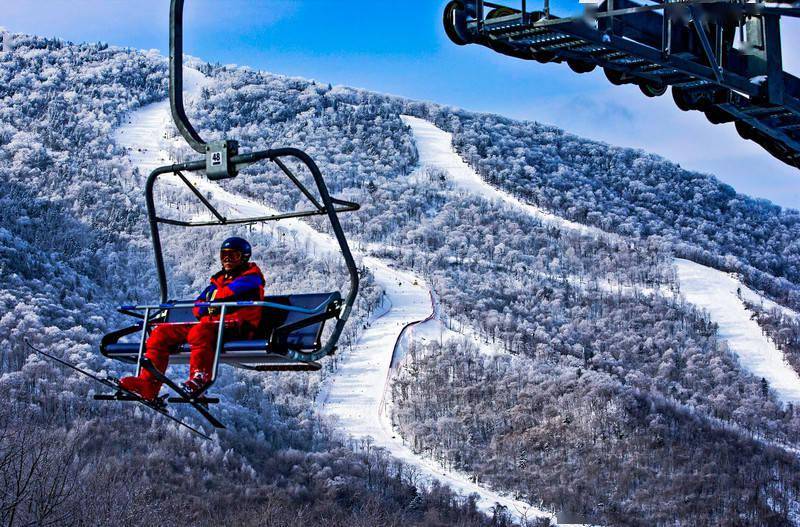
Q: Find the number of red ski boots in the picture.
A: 2